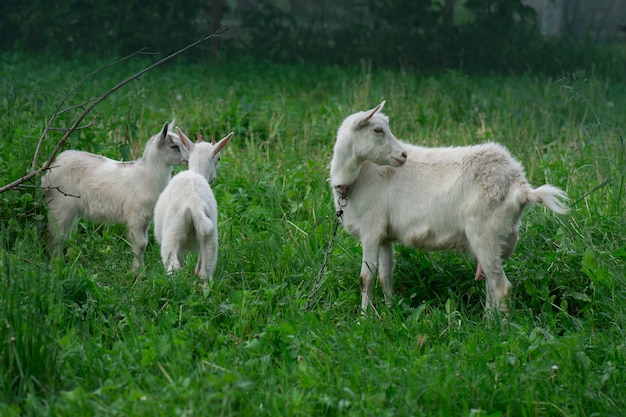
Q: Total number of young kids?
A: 2